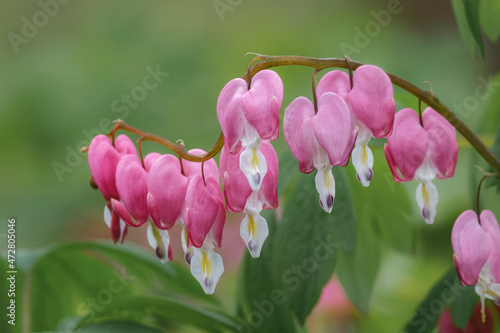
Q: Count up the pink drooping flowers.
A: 10